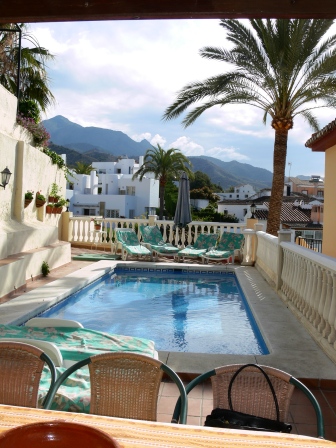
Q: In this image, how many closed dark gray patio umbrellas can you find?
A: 1